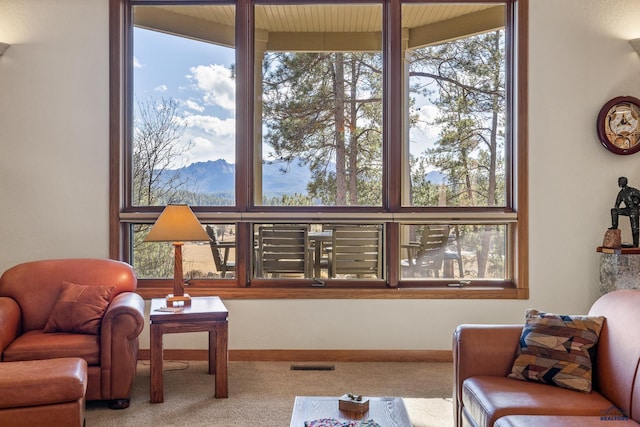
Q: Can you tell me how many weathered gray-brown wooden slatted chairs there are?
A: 4